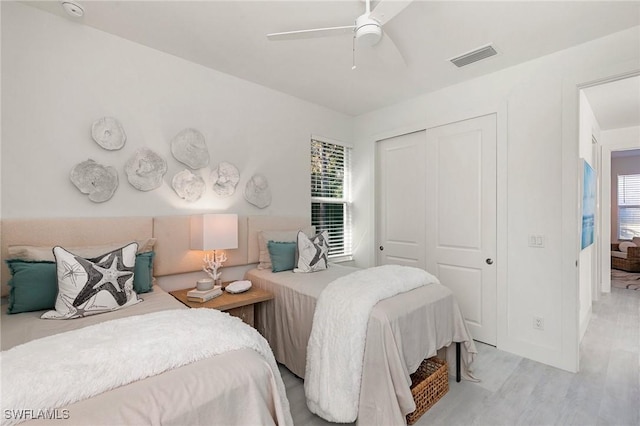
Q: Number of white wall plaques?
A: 7